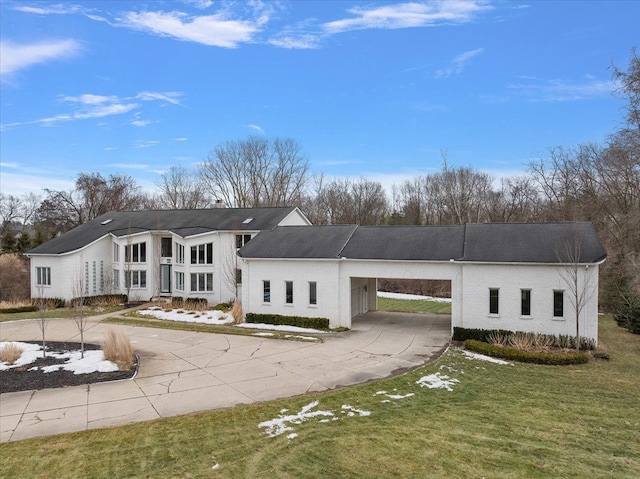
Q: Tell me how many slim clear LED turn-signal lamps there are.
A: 0